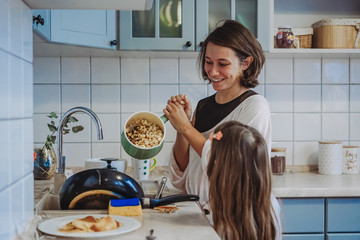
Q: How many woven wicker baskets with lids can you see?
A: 2